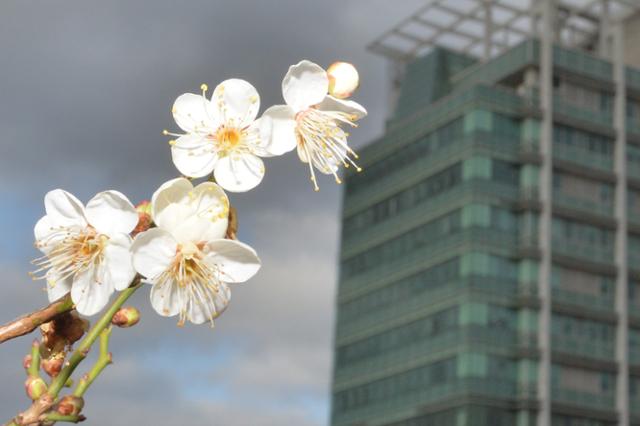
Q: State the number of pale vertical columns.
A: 2